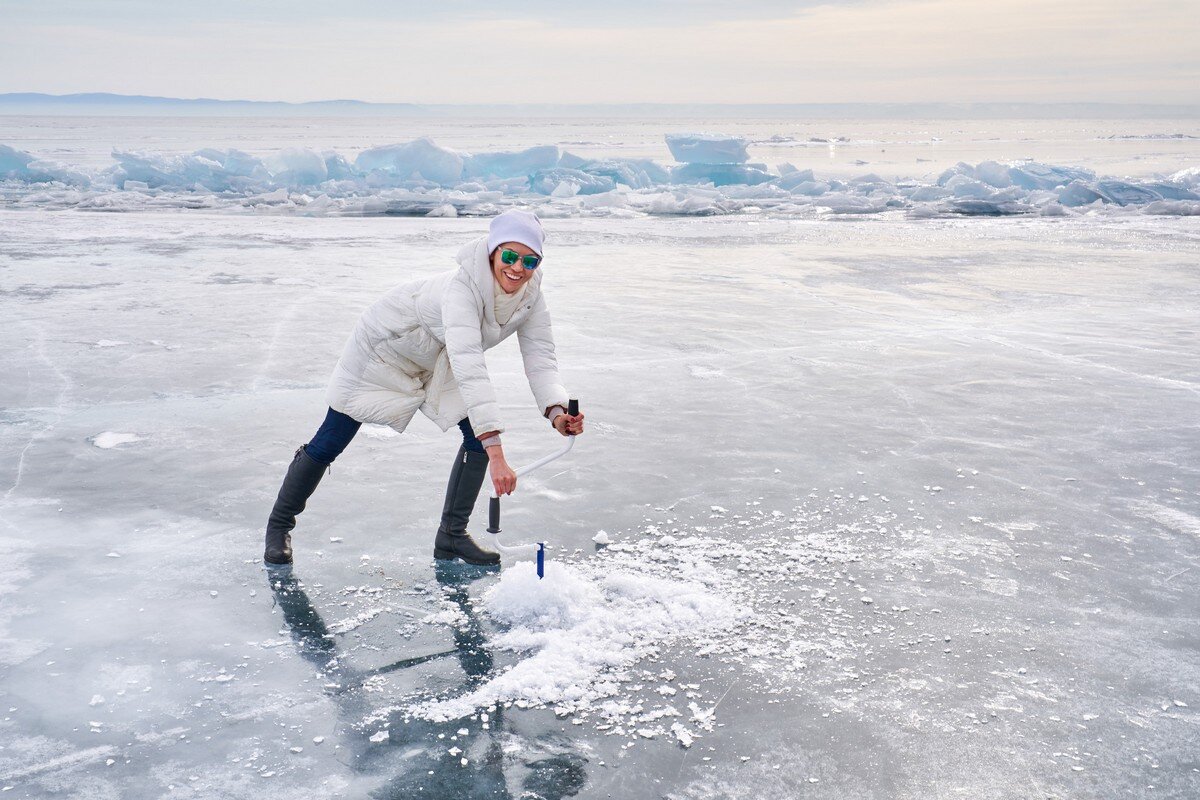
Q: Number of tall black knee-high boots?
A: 2